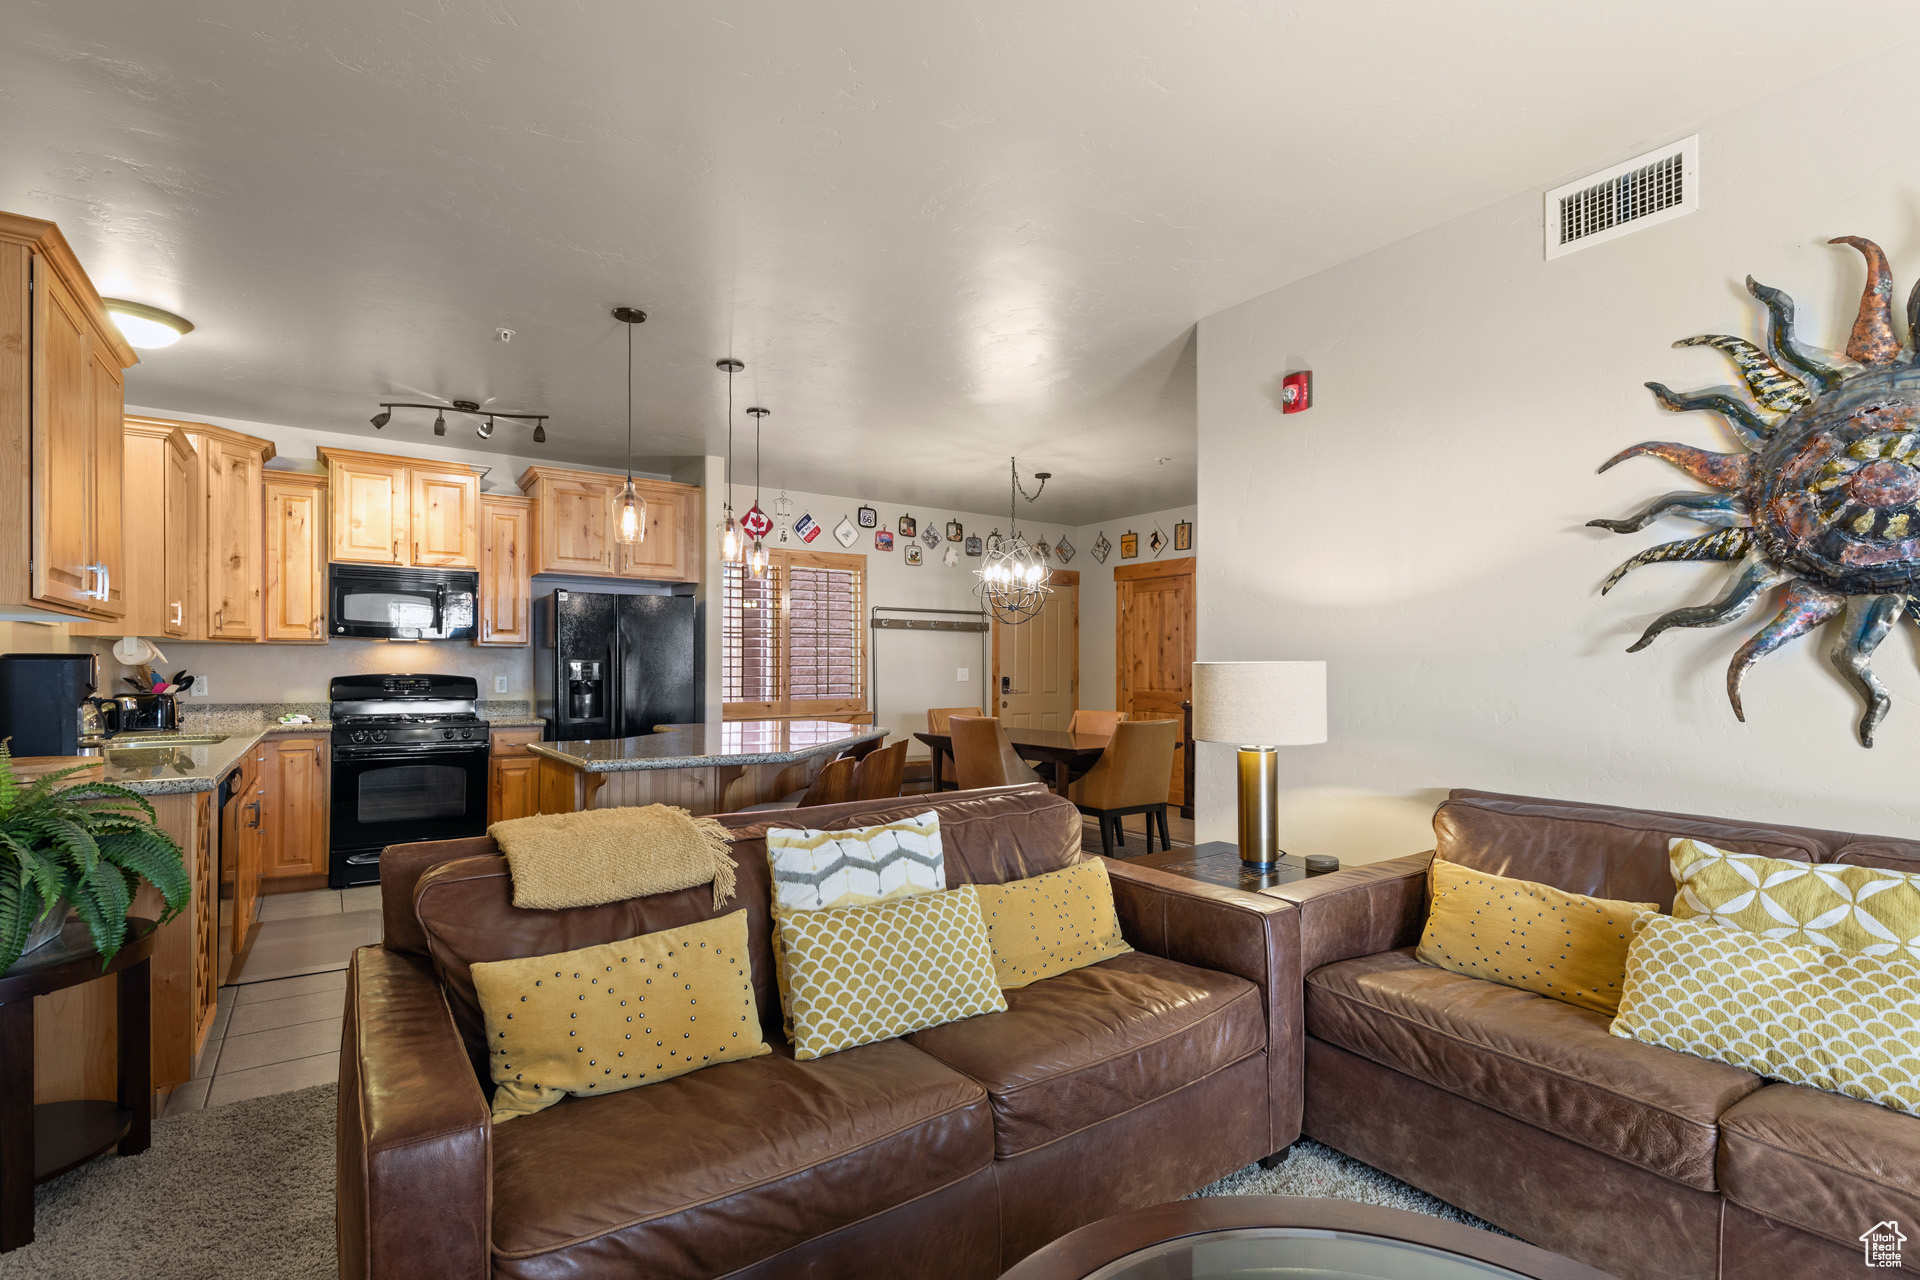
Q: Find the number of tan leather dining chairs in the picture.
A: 4